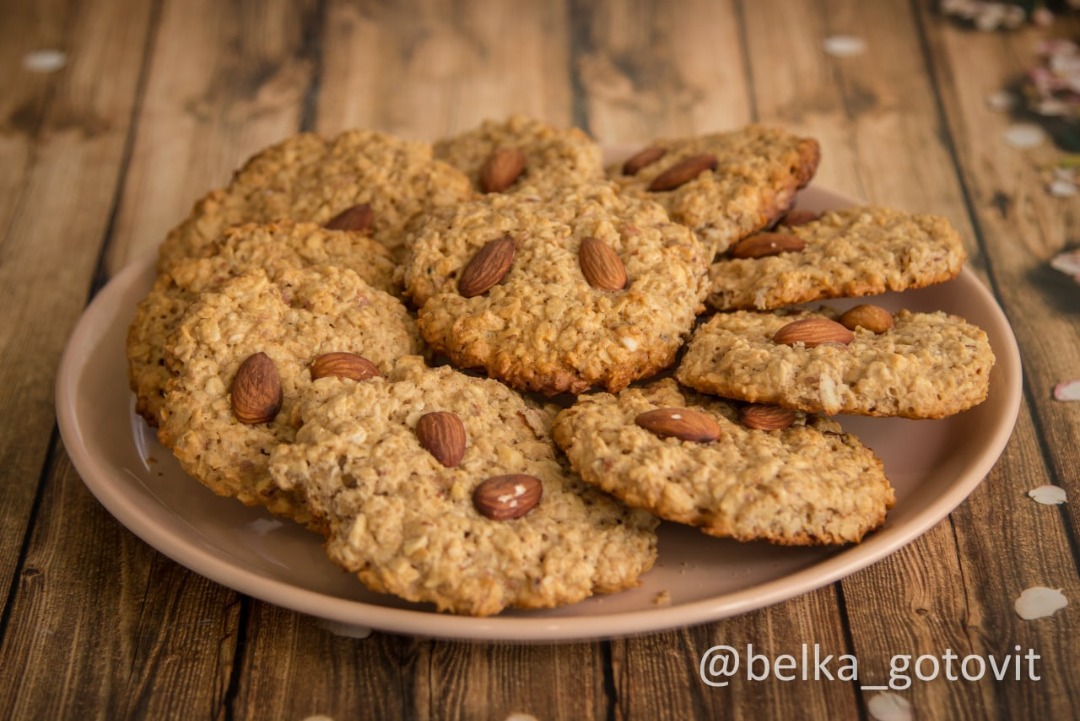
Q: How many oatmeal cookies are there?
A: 10